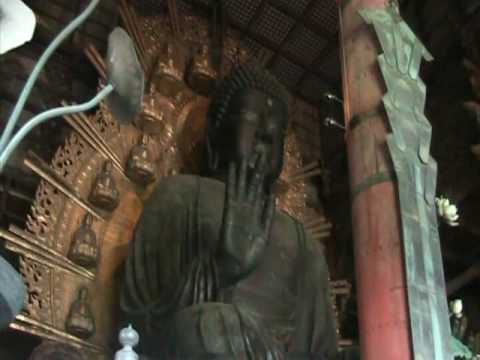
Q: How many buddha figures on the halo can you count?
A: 7